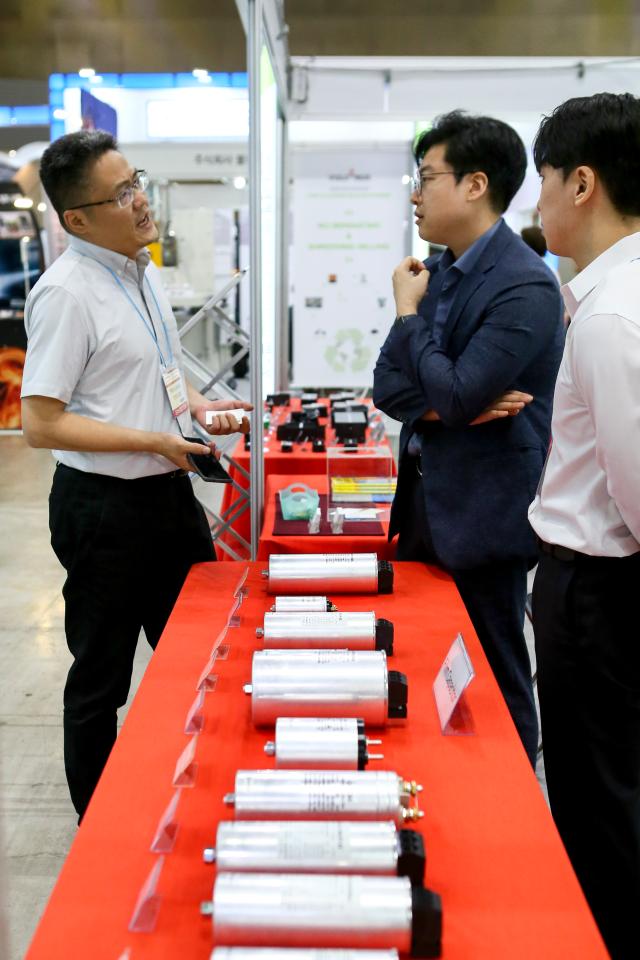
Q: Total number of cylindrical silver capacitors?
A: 9